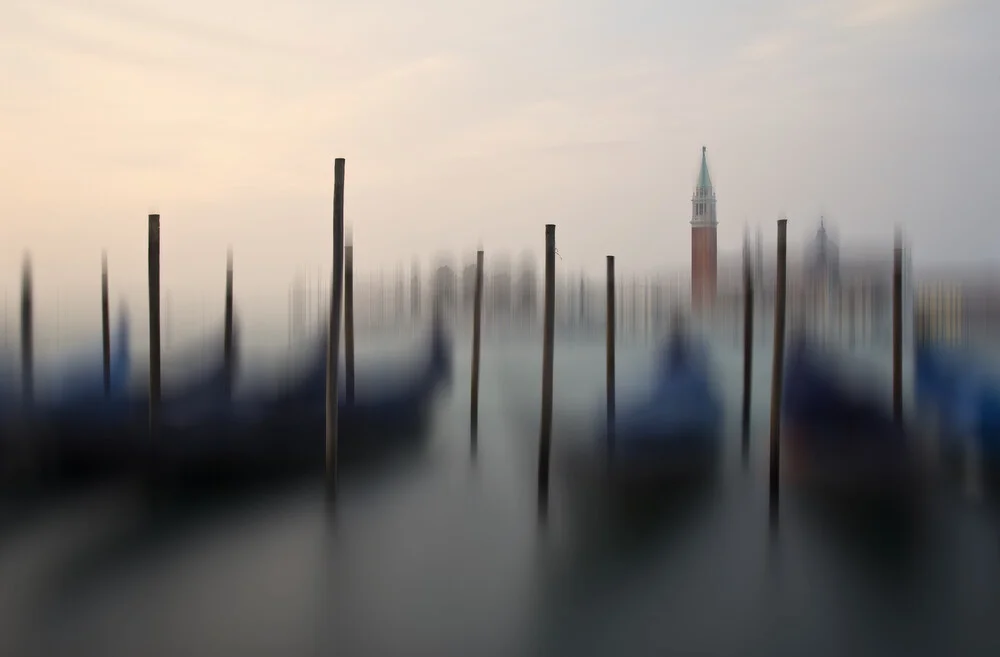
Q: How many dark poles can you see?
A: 12